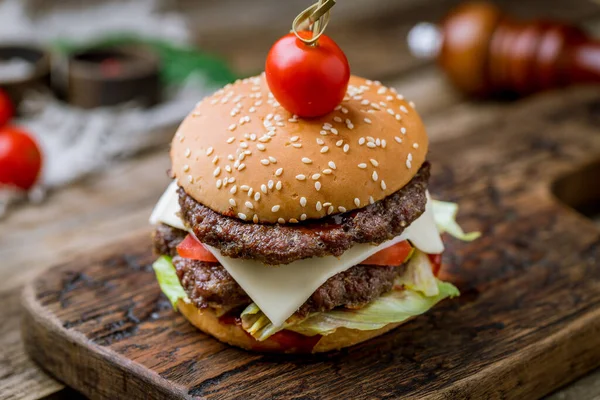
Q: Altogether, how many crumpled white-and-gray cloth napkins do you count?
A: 1